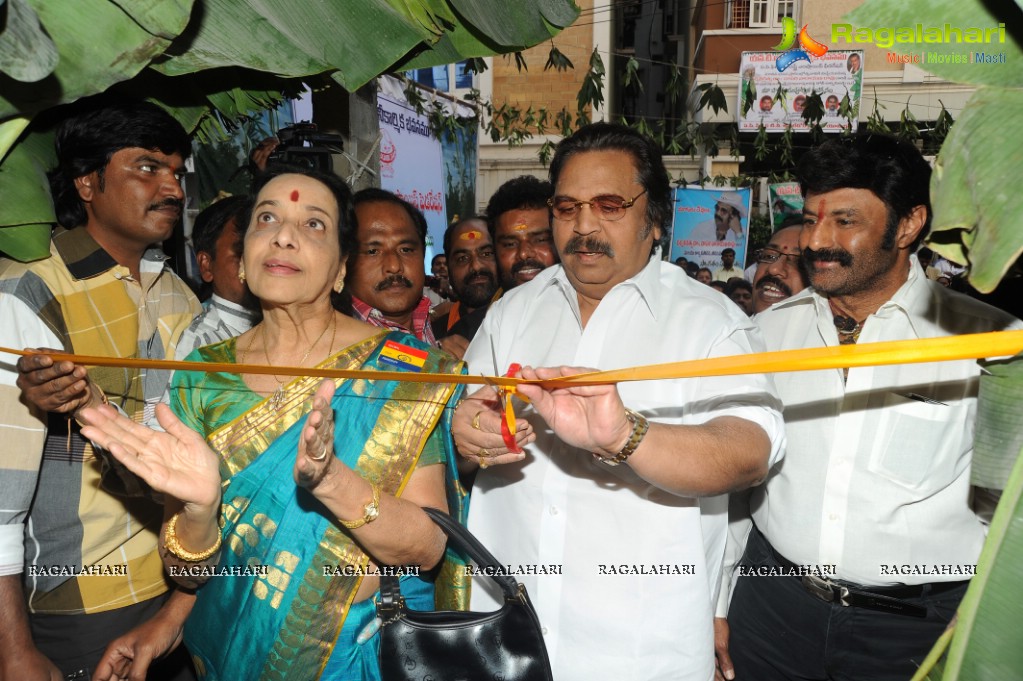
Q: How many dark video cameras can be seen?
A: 1